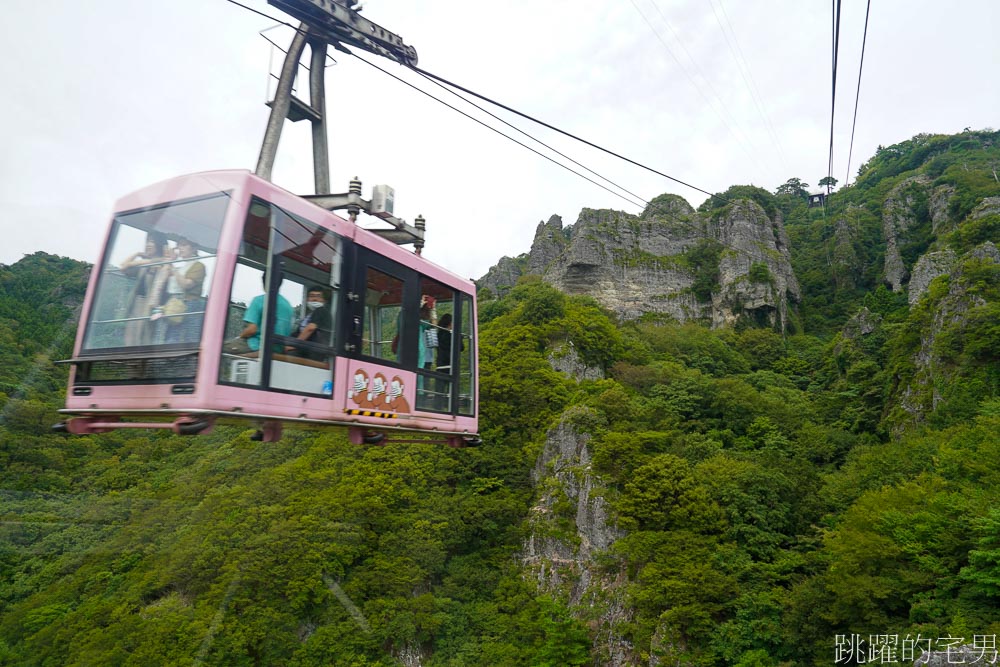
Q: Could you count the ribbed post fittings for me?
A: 2